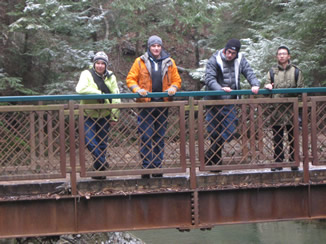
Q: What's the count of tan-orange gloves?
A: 2